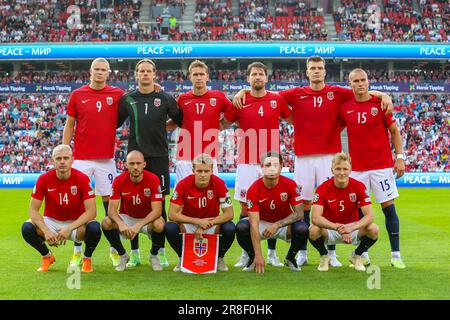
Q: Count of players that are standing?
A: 6